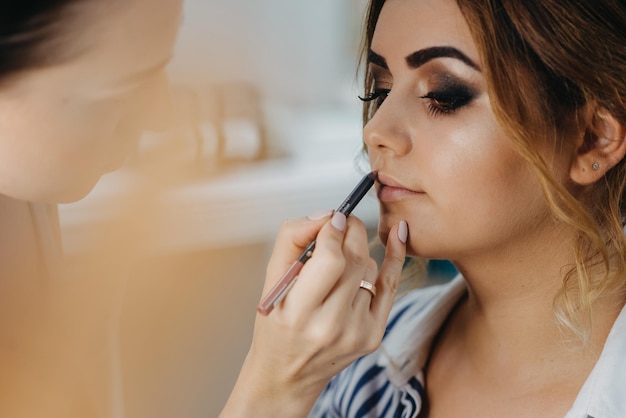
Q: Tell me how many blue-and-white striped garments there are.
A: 1